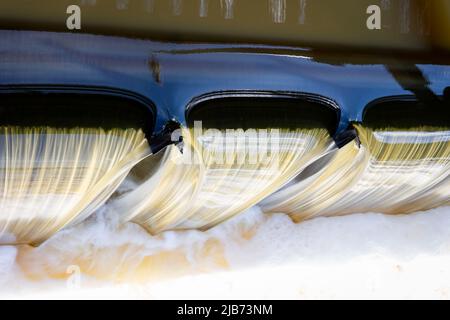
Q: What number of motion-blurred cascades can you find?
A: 3